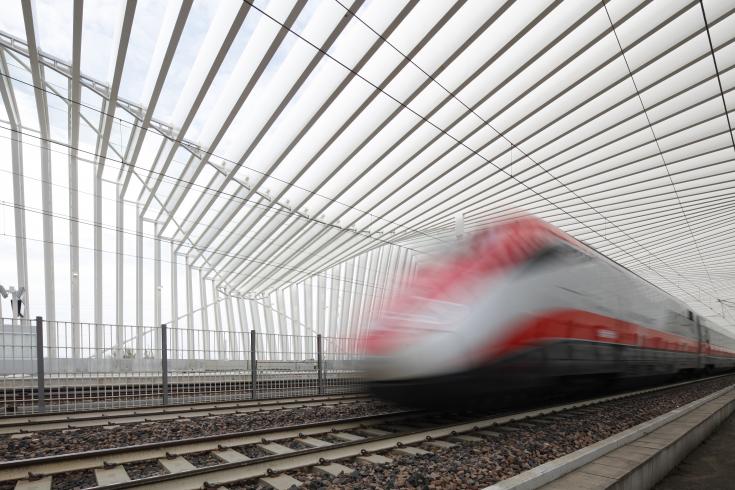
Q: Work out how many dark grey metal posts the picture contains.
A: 4